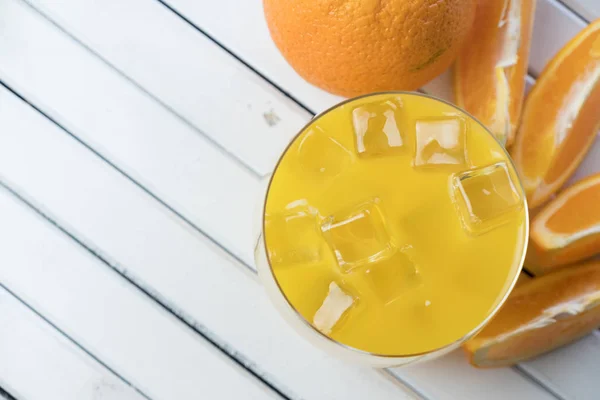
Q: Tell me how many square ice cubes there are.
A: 8